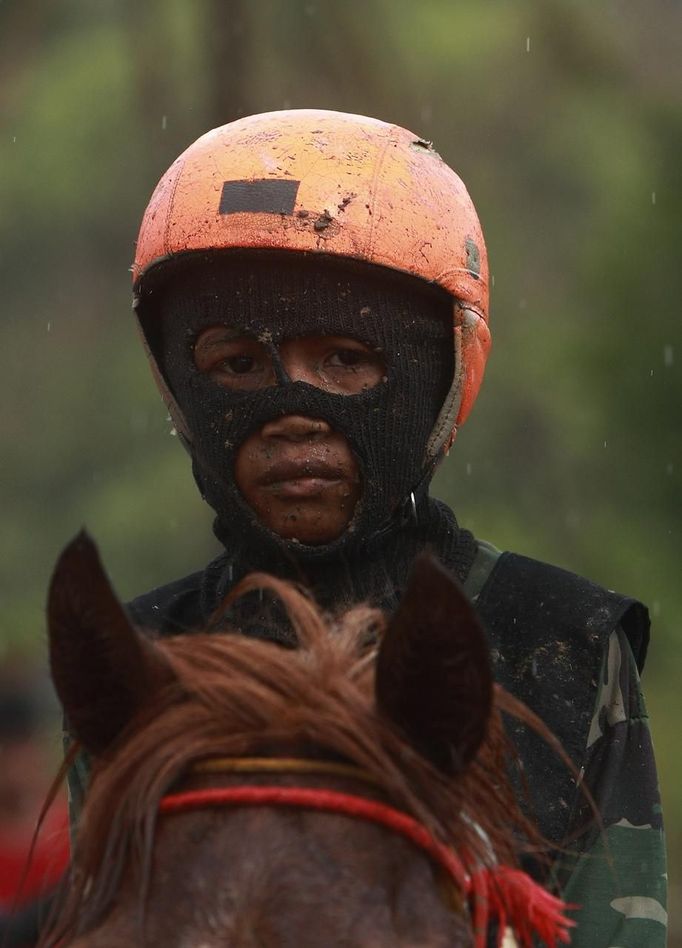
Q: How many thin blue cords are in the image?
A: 0